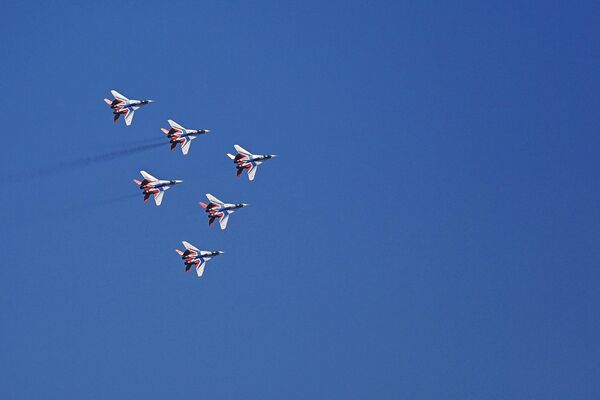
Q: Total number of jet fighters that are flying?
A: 6